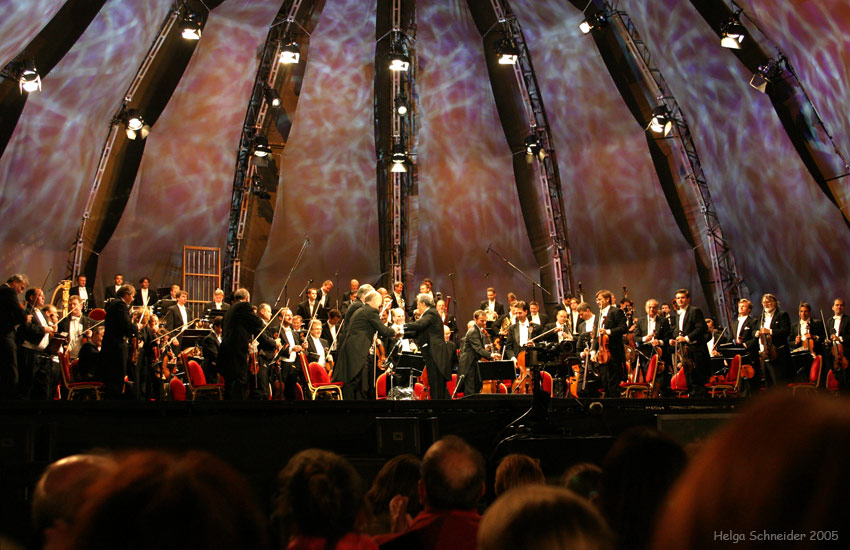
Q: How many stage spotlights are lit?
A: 15